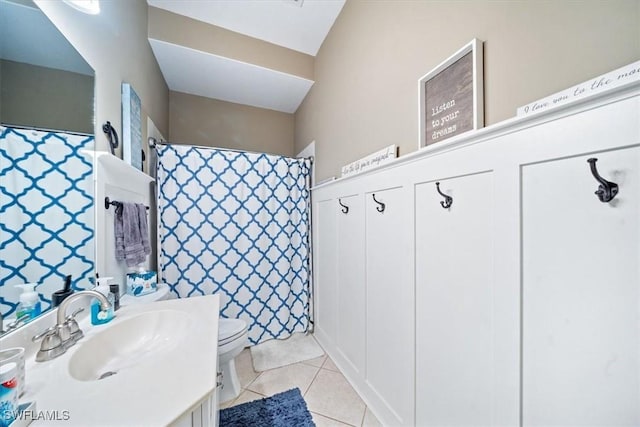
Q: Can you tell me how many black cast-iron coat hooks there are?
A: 4